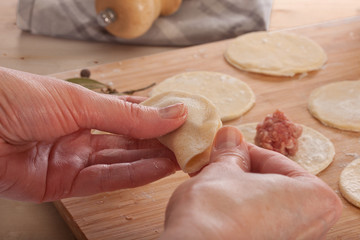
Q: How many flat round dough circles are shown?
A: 5